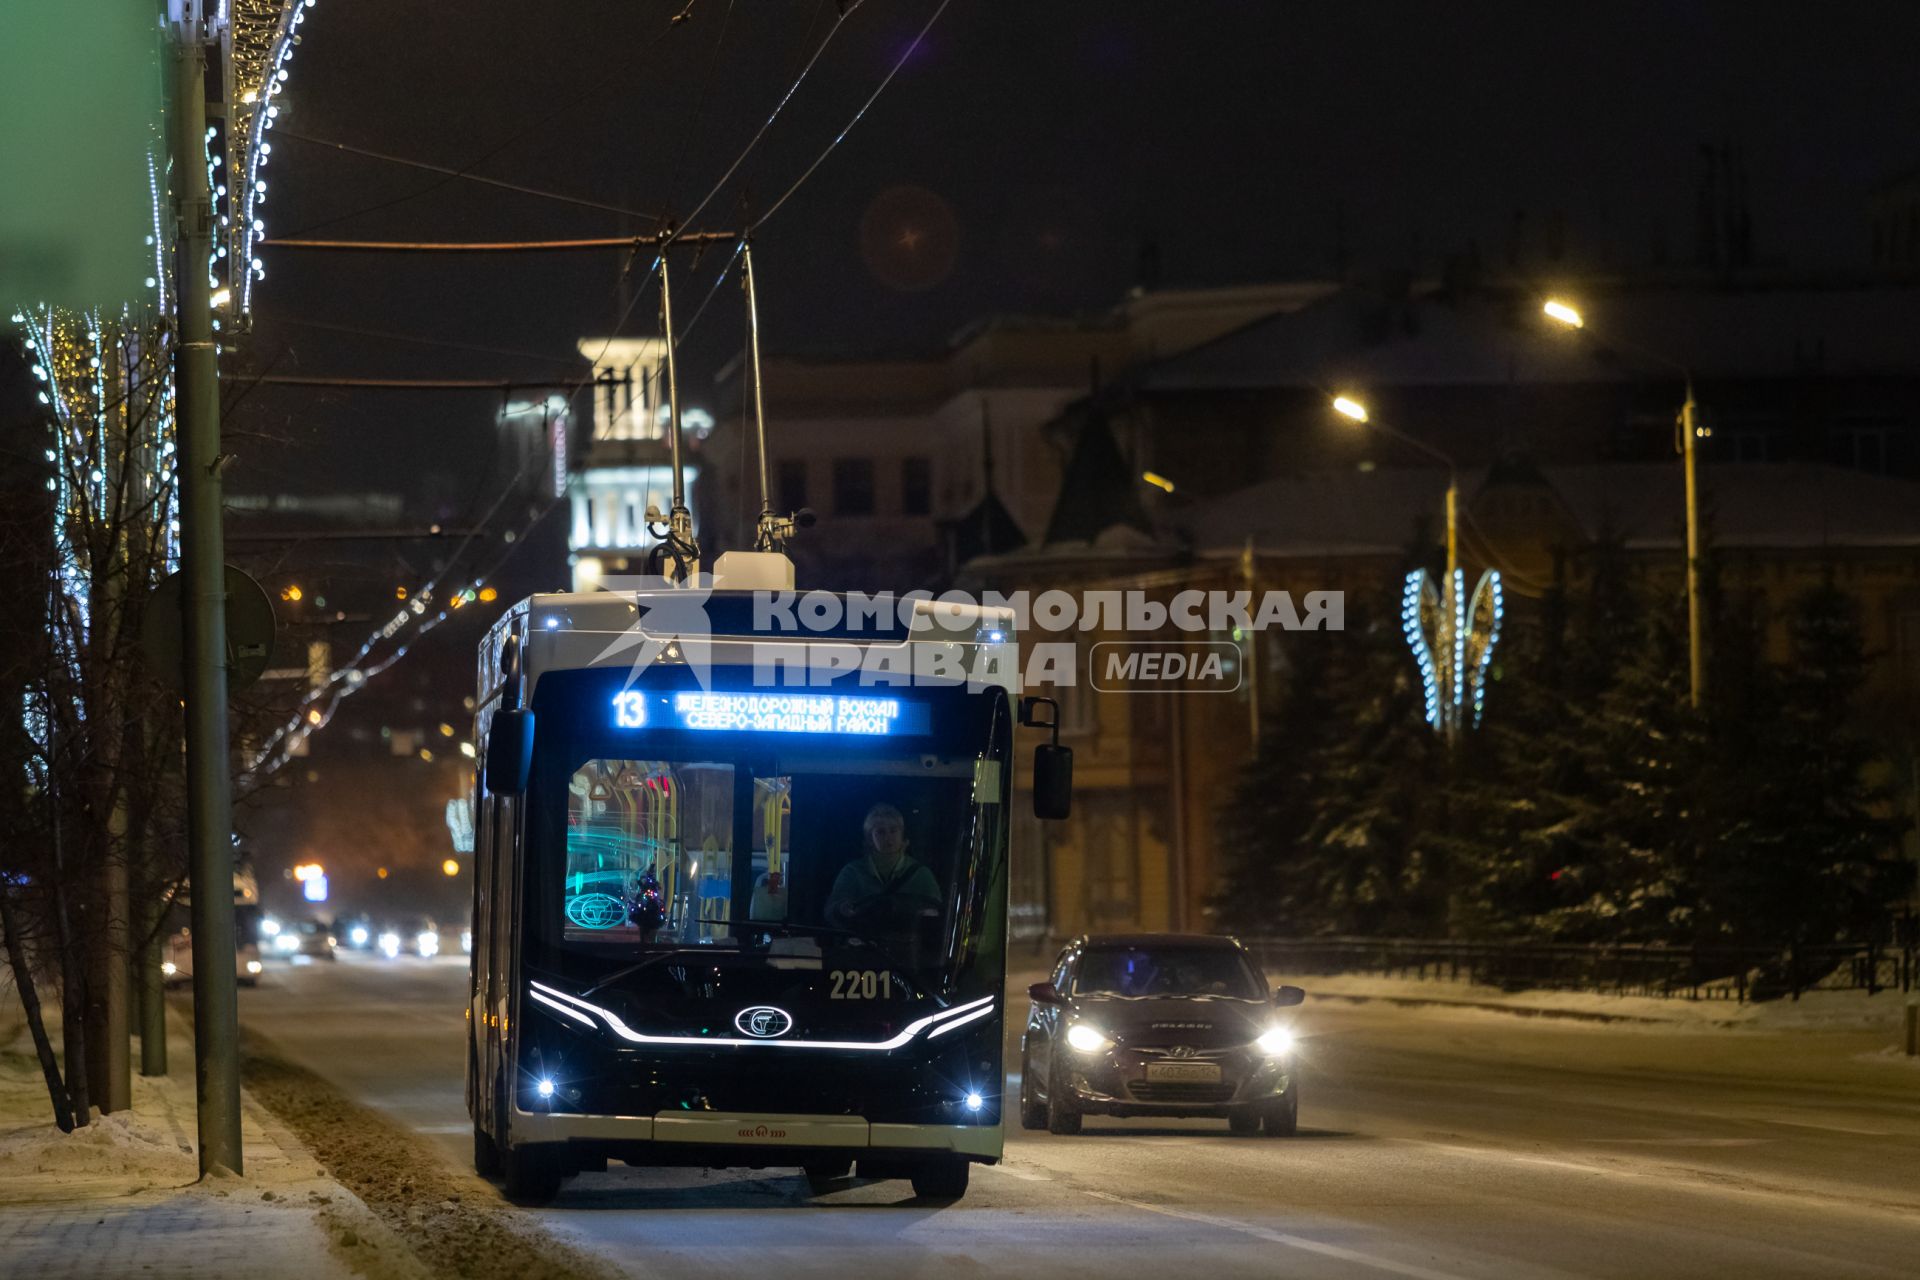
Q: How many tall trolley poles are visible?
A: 2